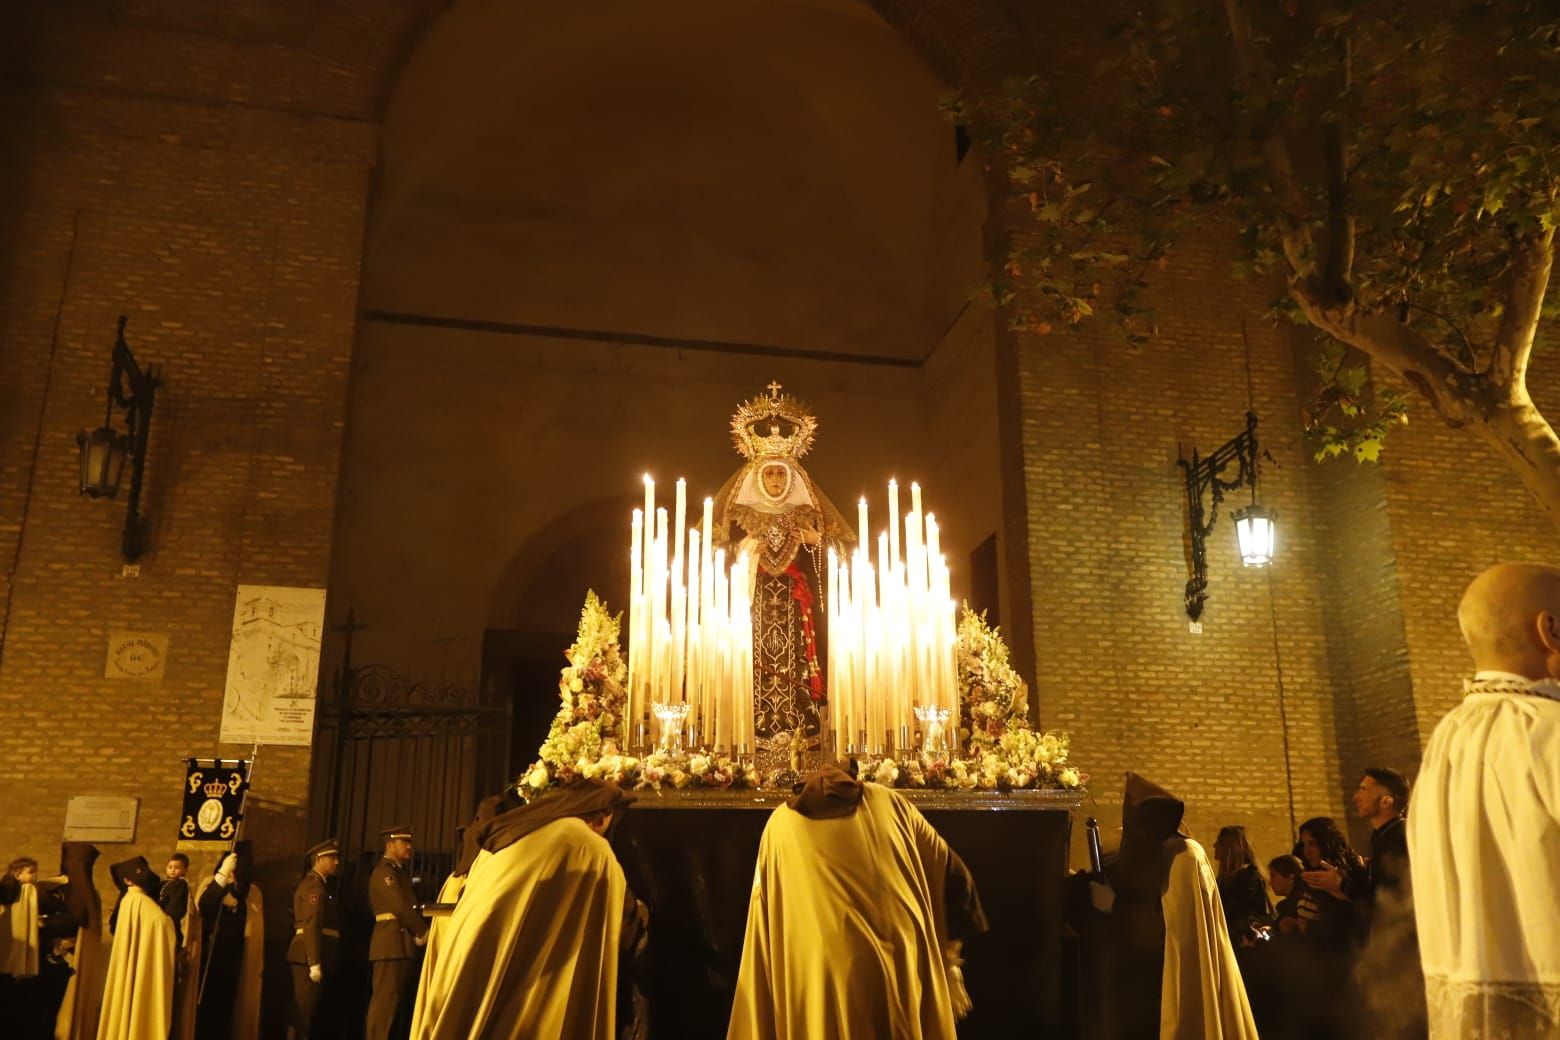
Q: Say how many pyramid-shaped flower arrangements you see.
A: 2